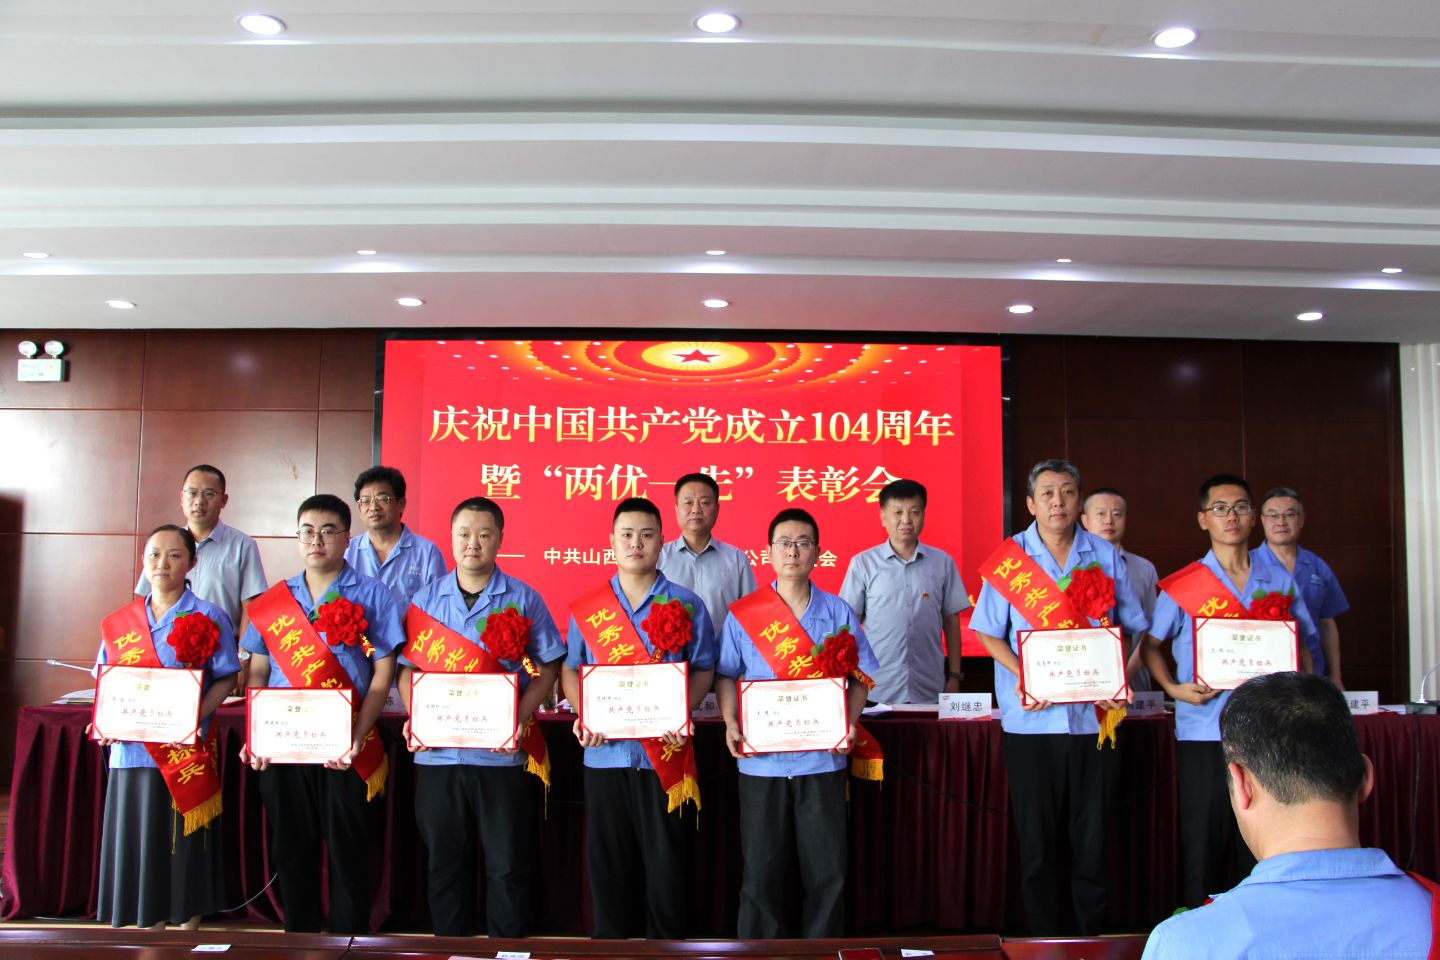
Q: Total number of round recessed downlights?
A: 13